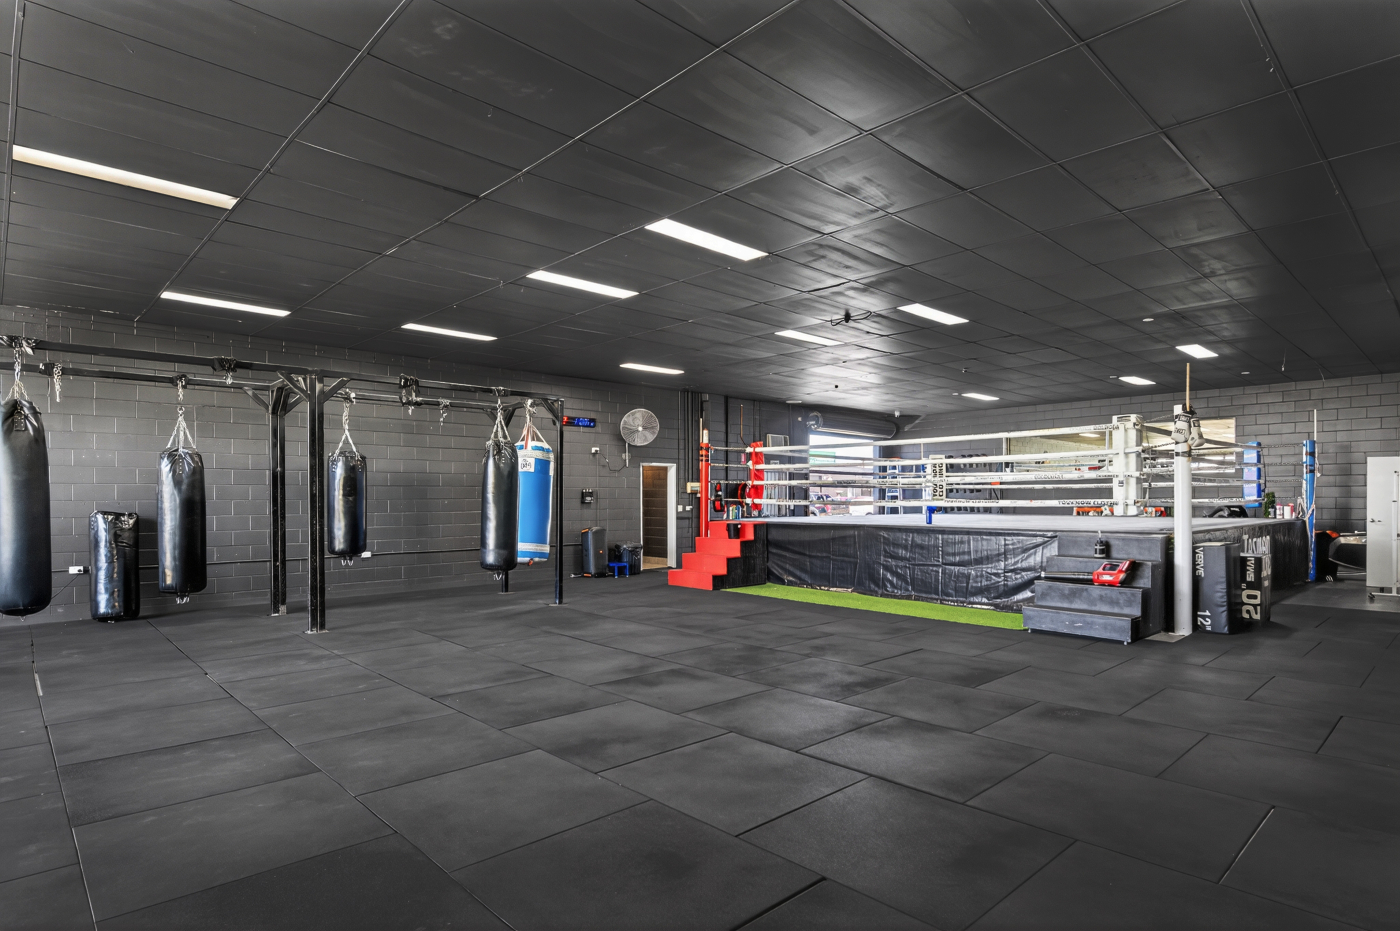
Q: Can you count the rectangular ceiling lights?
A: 11